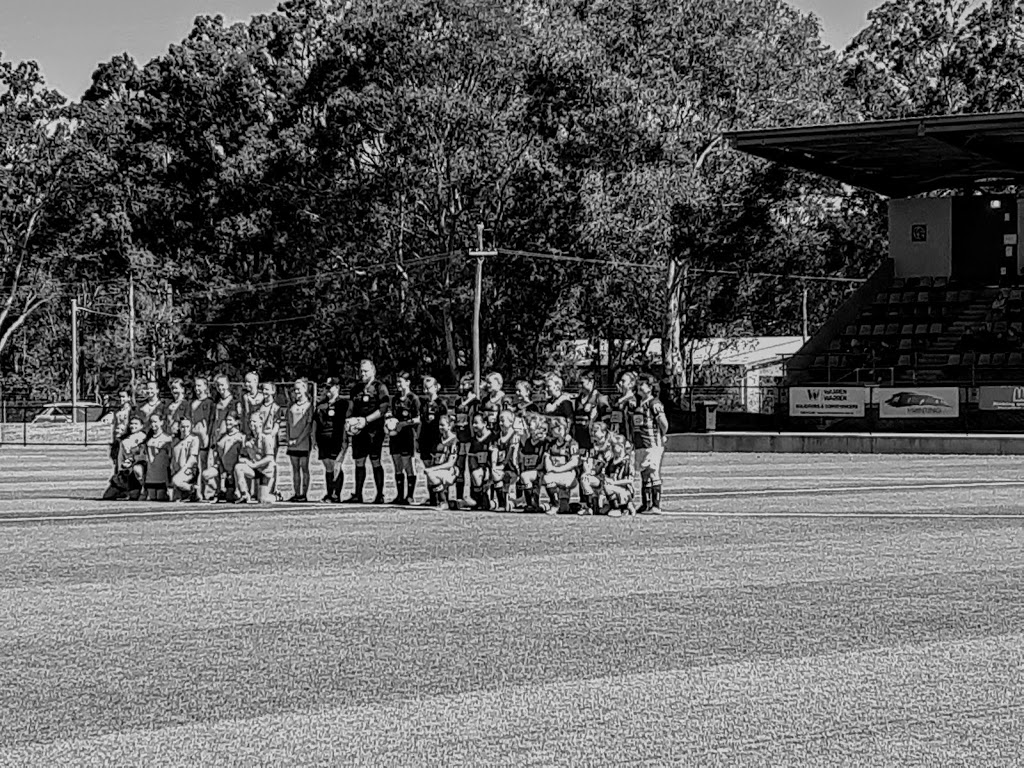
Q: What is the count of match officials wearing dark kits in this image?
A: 4